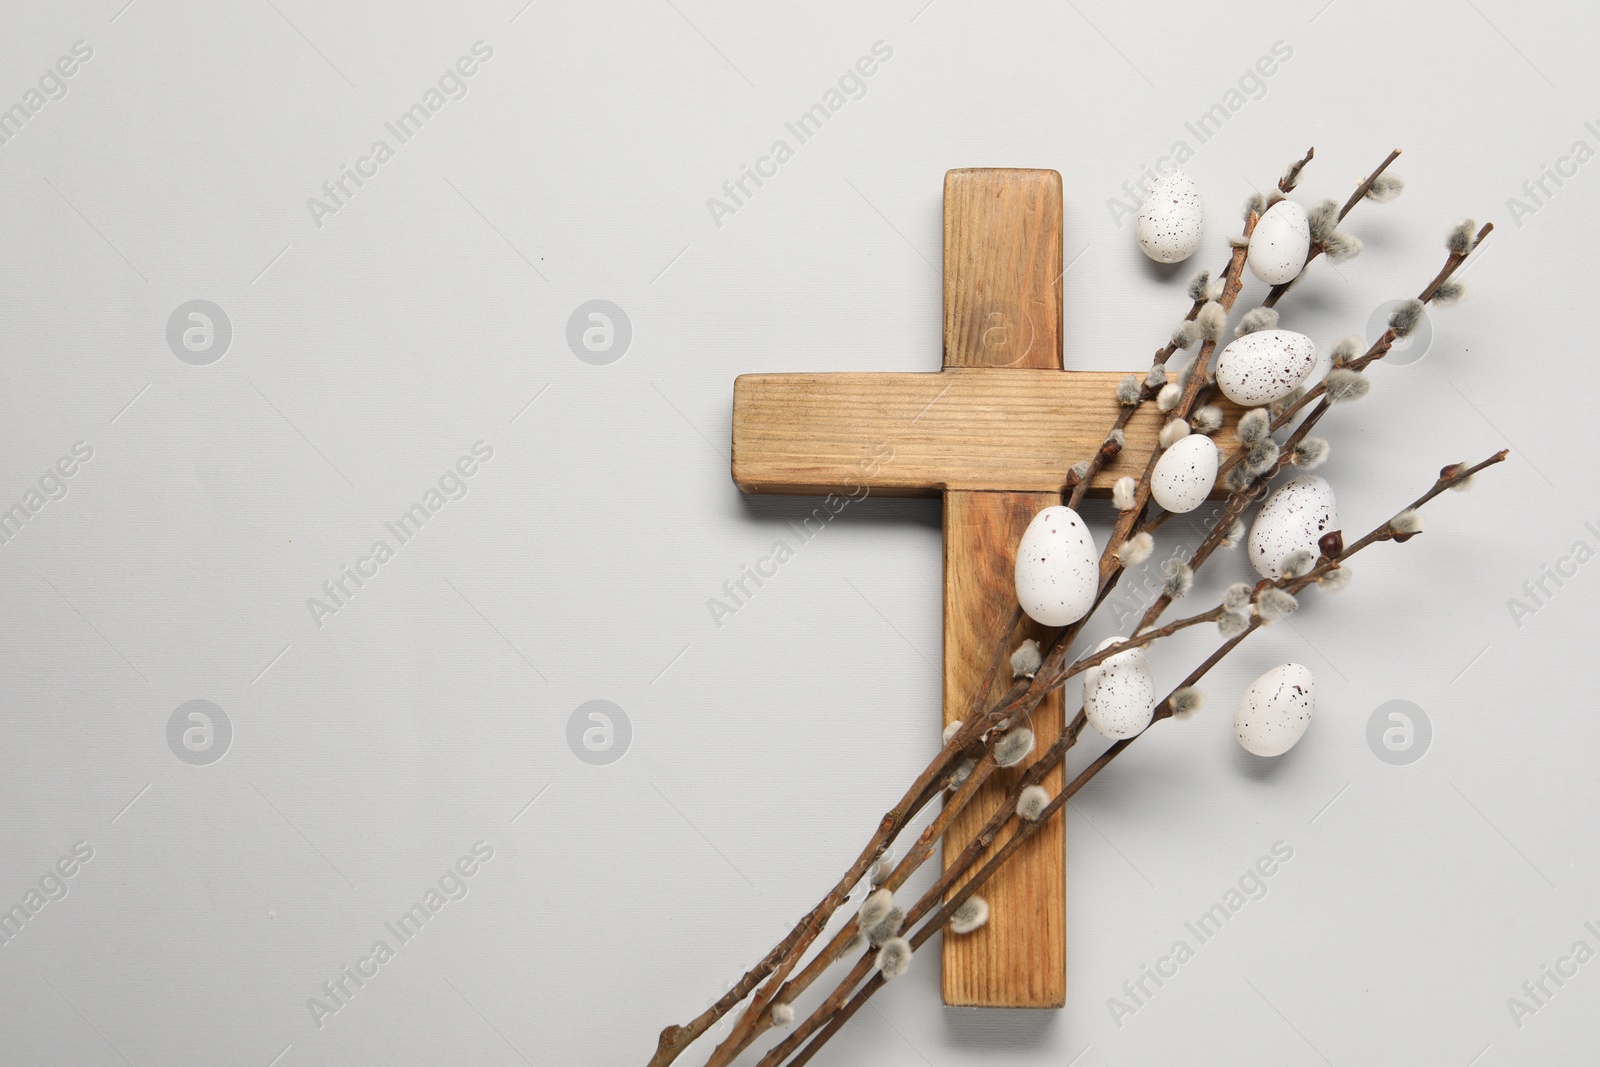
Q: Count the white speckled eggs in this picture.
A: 8